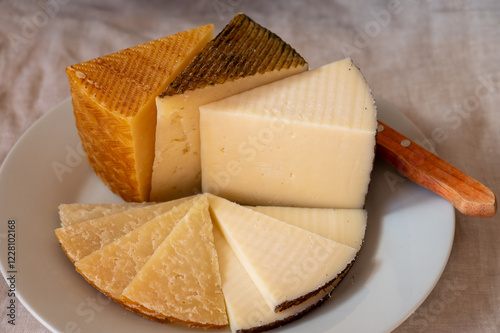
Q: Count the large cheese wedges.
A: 3